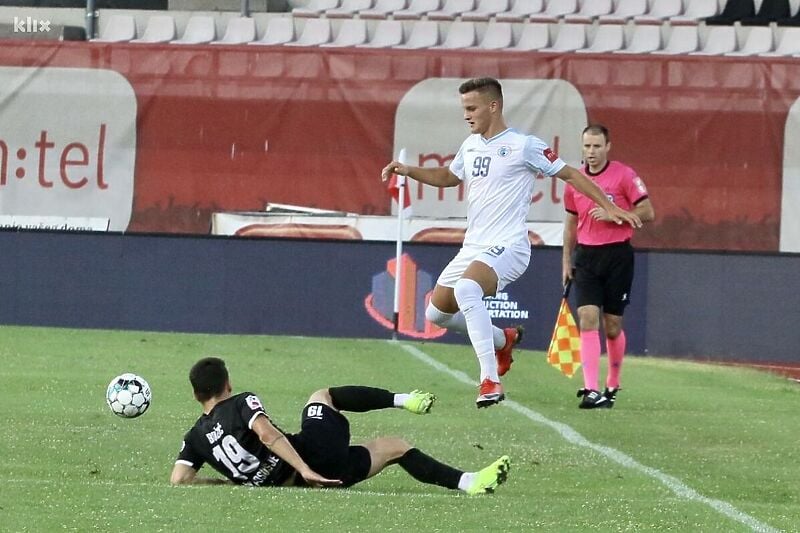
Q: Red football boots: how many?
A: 2